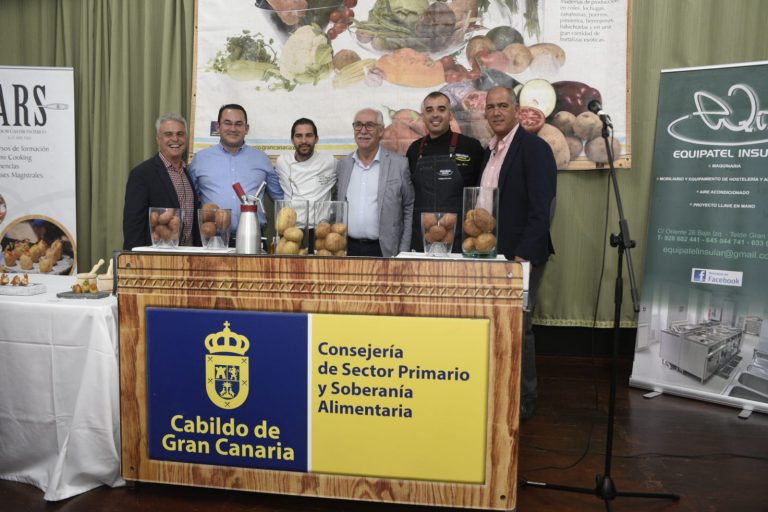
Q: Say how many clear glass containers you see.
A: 6